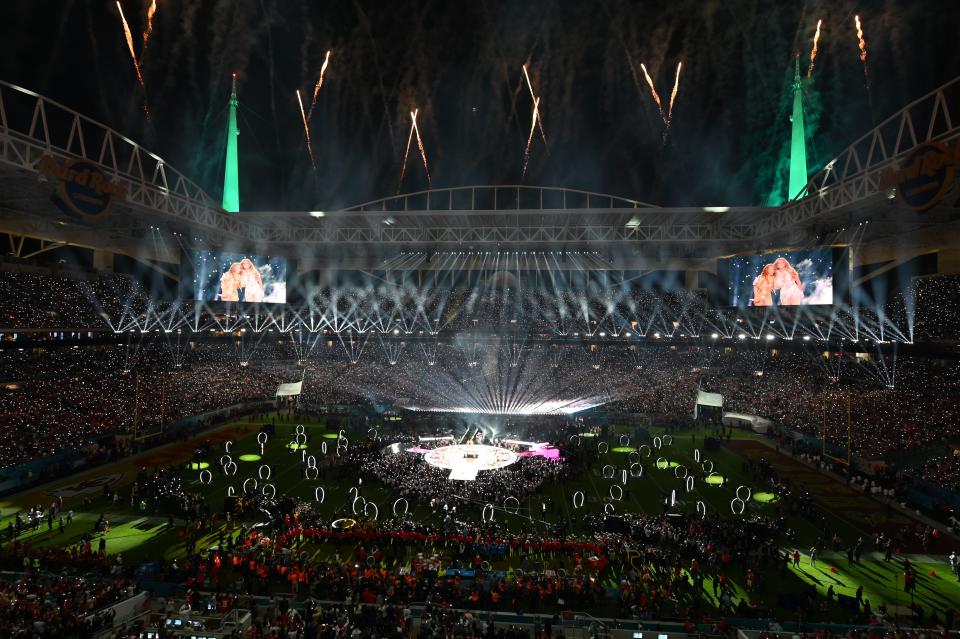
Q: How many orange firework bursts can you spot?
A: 12